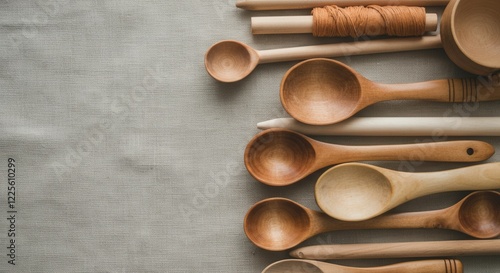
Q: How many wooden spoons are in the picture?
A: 6